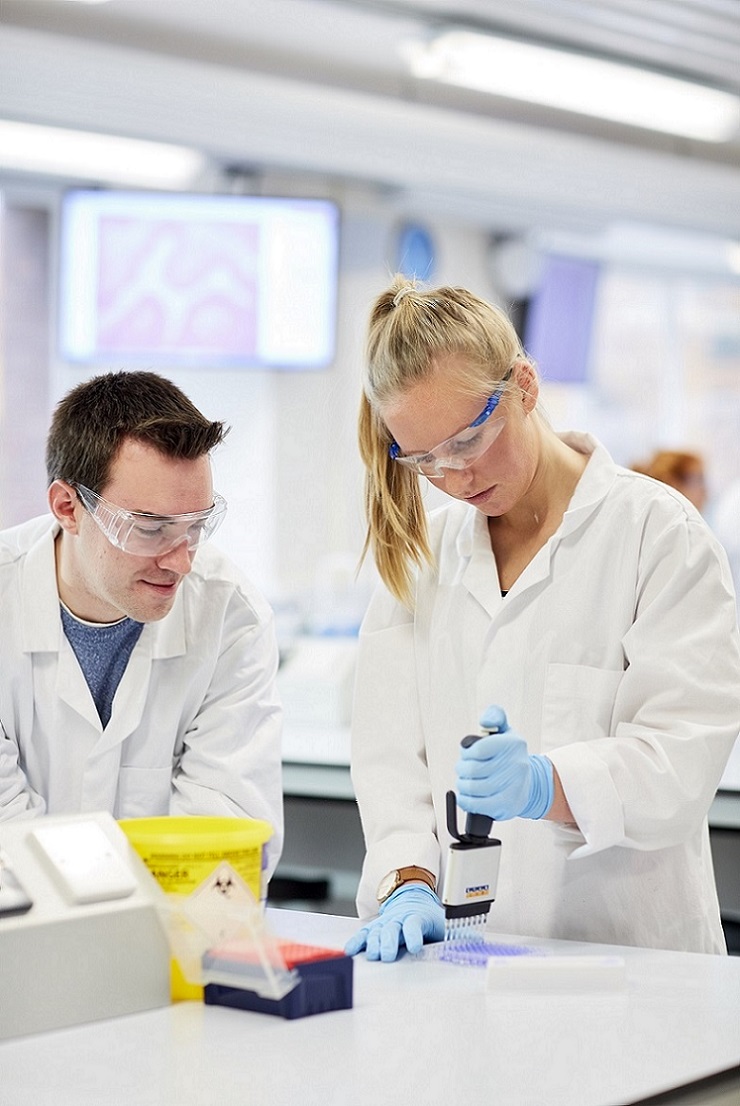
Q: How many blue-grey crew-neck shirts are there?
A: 1